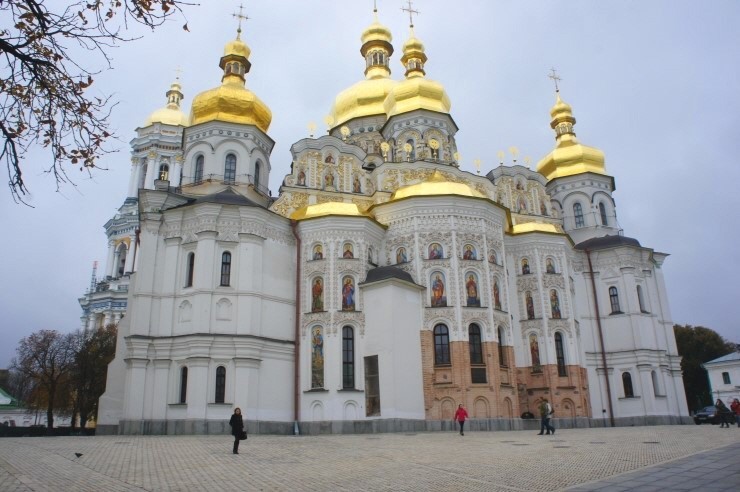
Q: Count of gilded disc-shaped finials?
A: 11